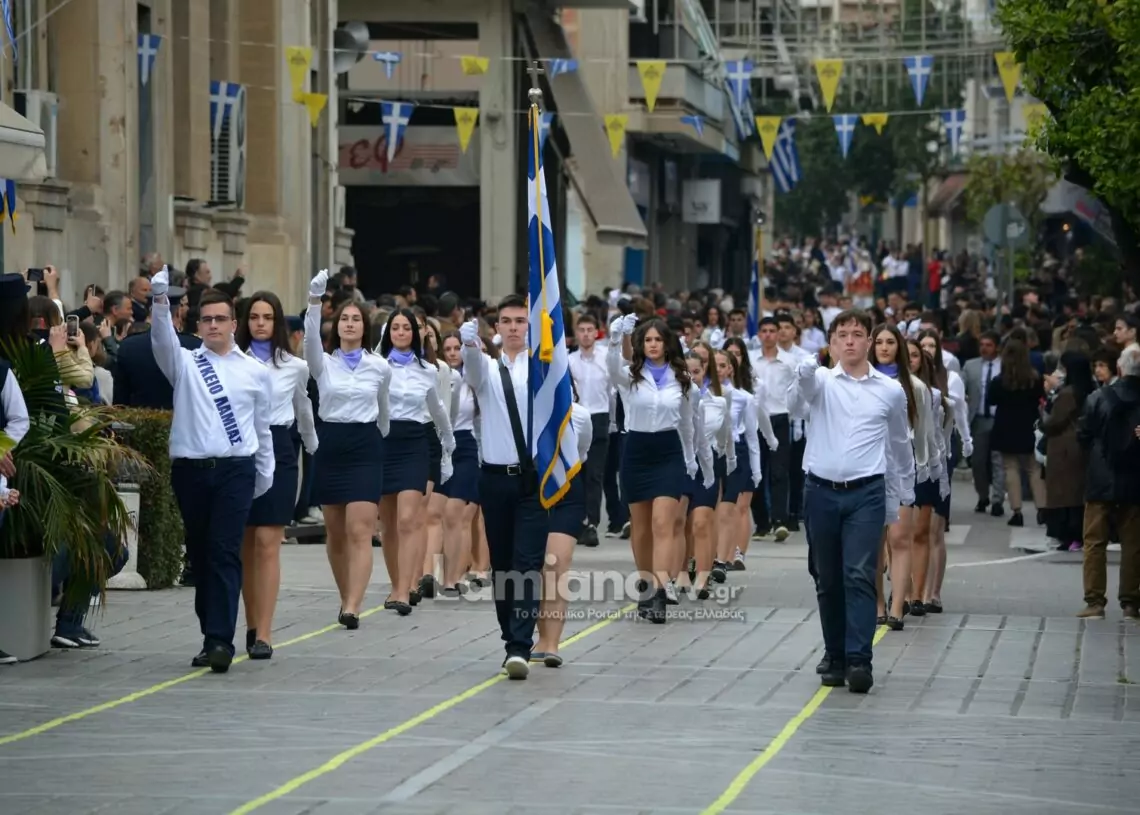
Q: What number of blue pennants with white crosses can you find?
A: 11